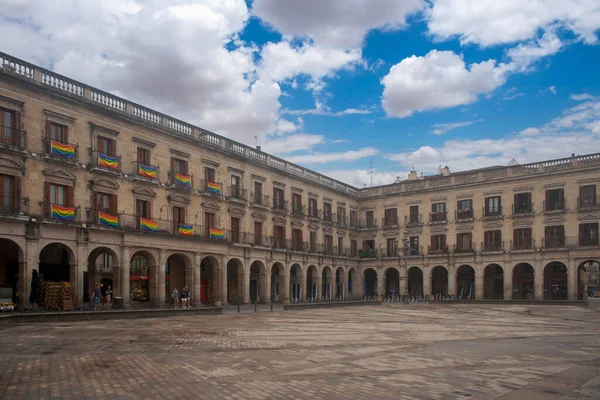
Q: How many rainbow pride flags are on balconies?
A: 10